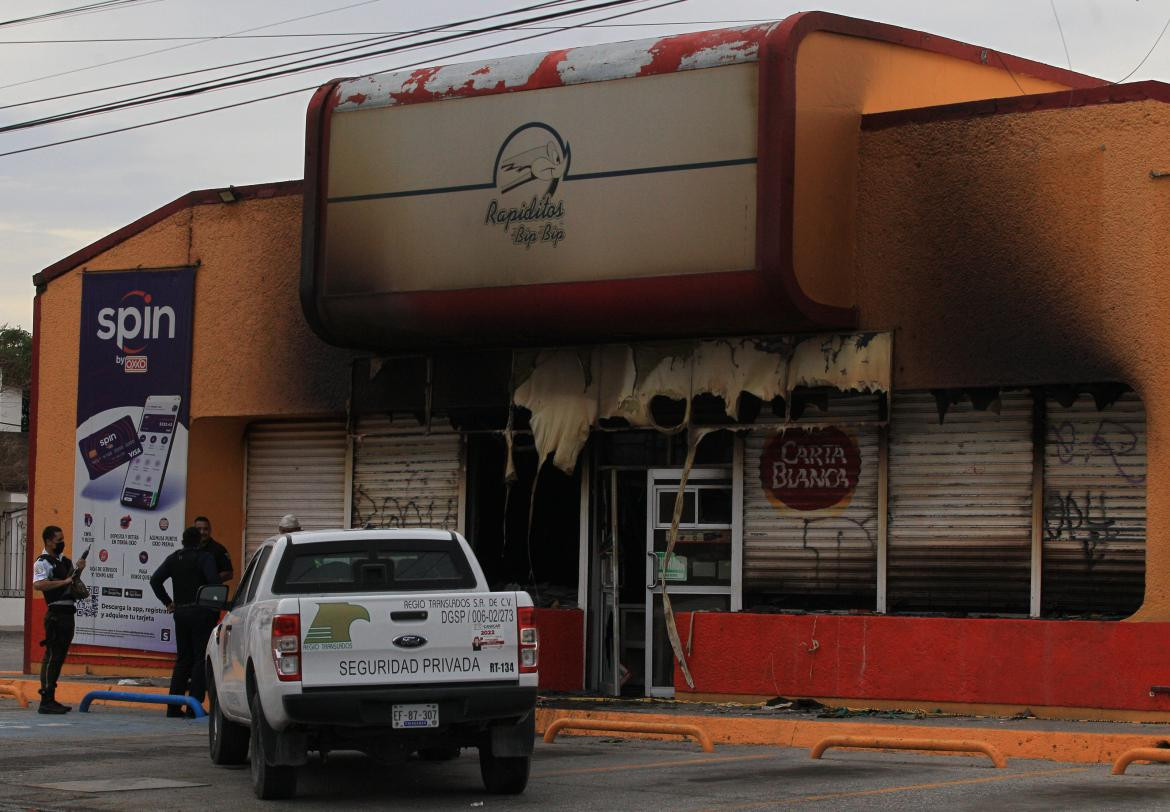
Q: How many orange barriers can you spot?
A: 4